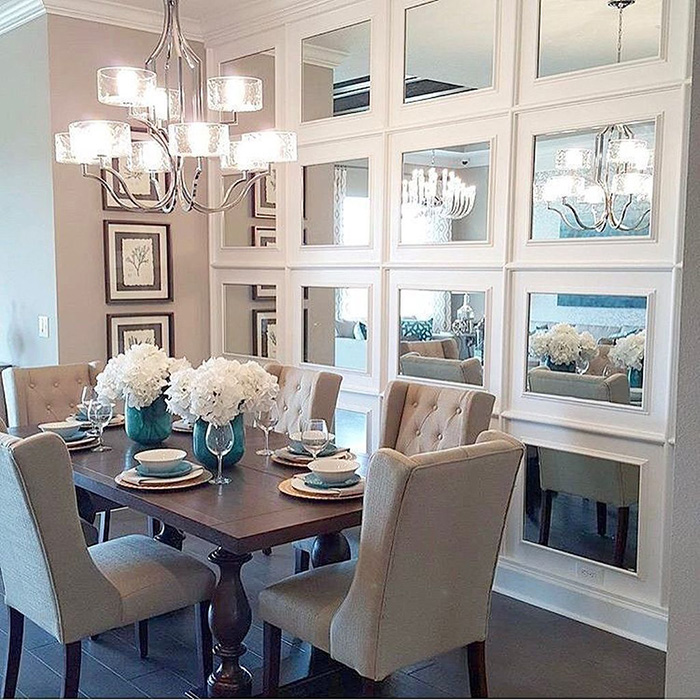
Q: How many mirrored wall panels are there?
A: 14